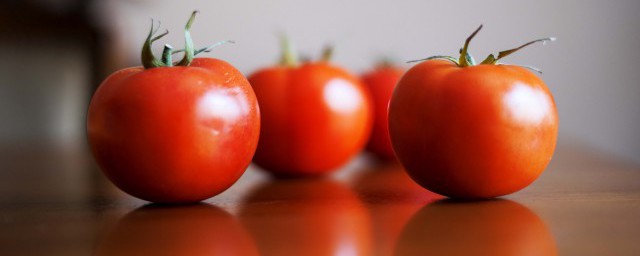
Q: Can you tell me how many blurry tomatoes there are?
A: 2